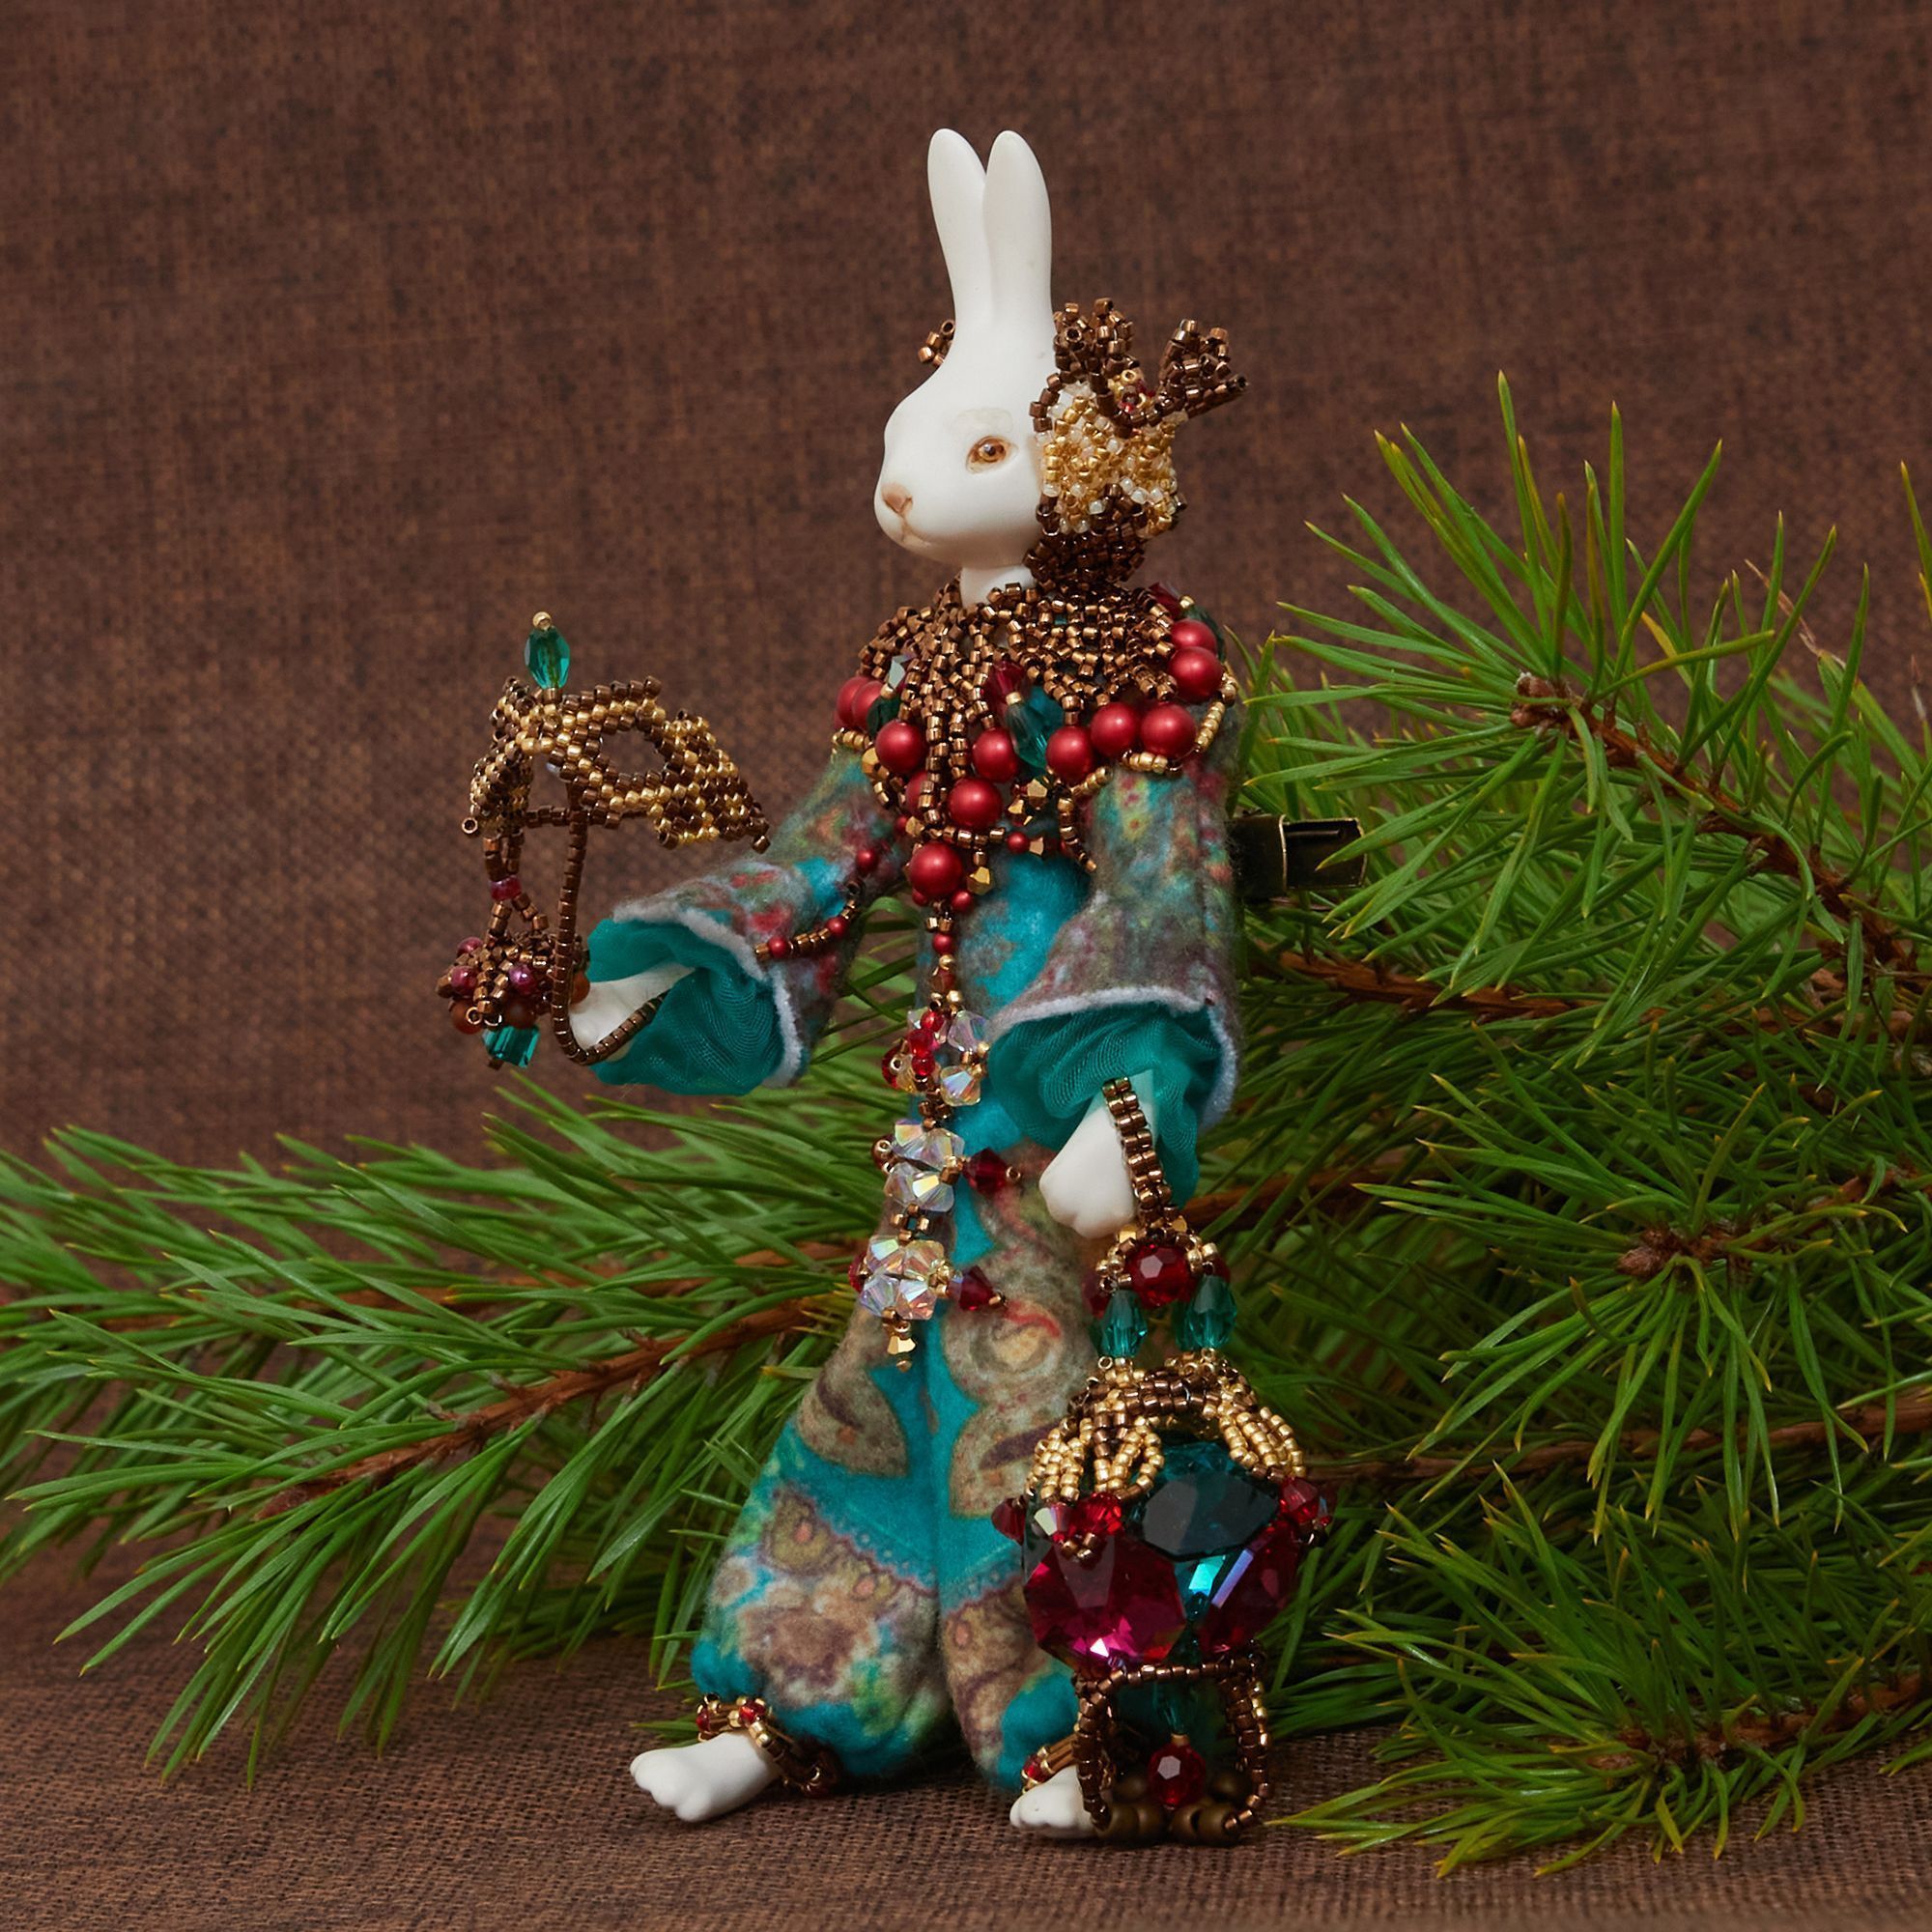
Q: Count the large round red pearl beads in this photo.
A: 12